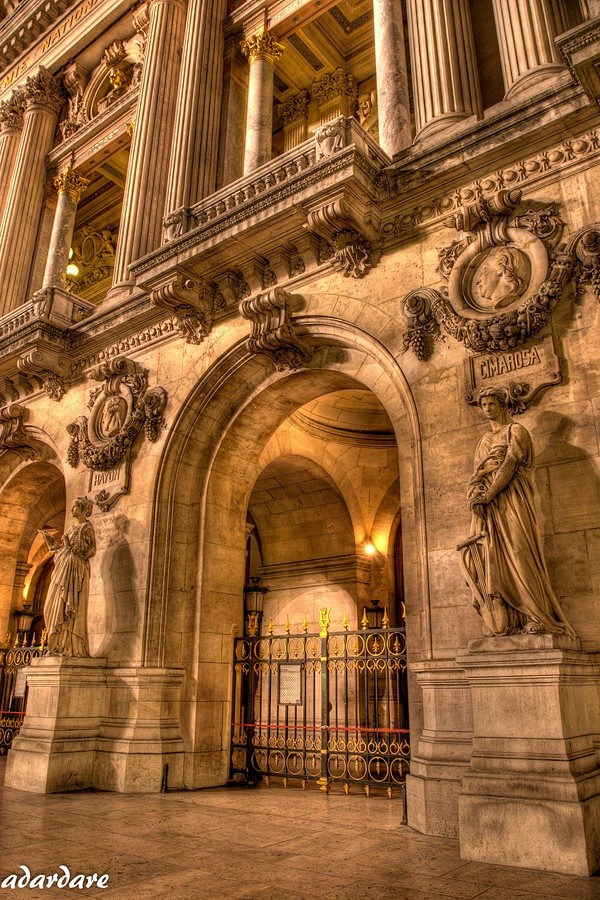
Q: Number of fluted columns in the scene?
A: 6